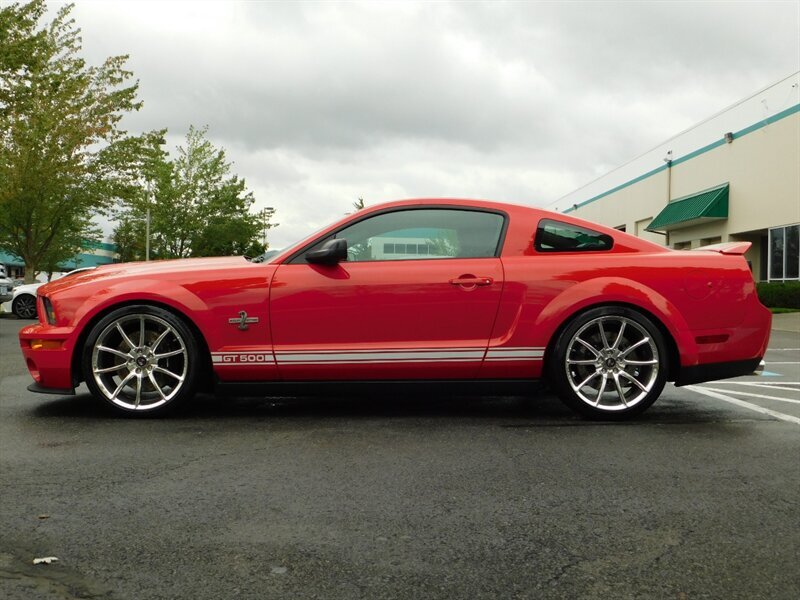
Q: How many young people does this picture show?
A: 0